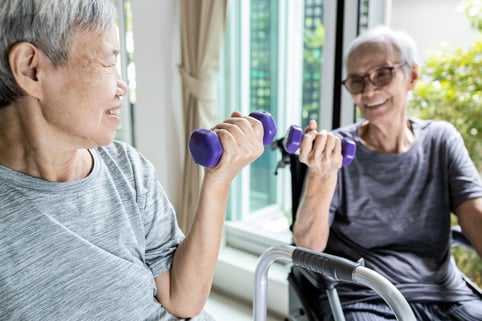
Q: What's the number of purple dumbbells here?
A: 2